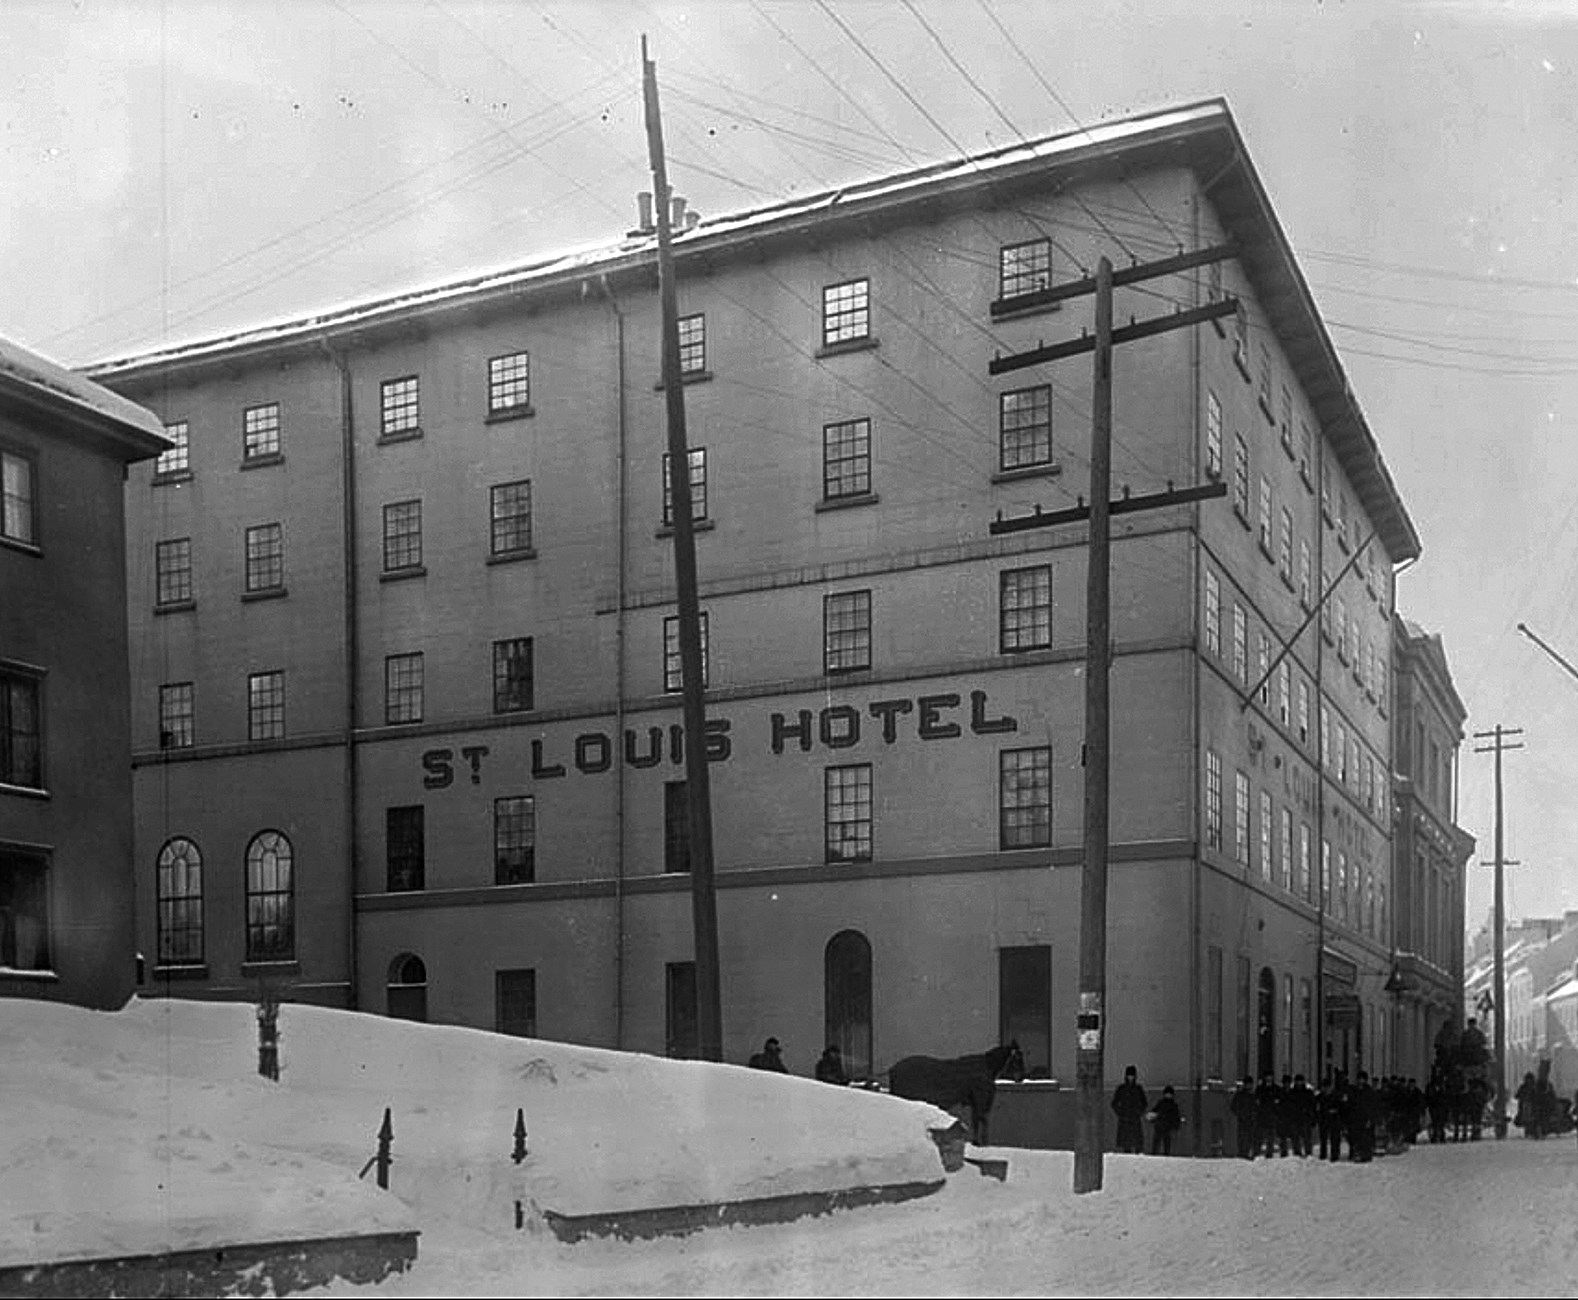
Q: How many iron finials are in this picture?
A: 2